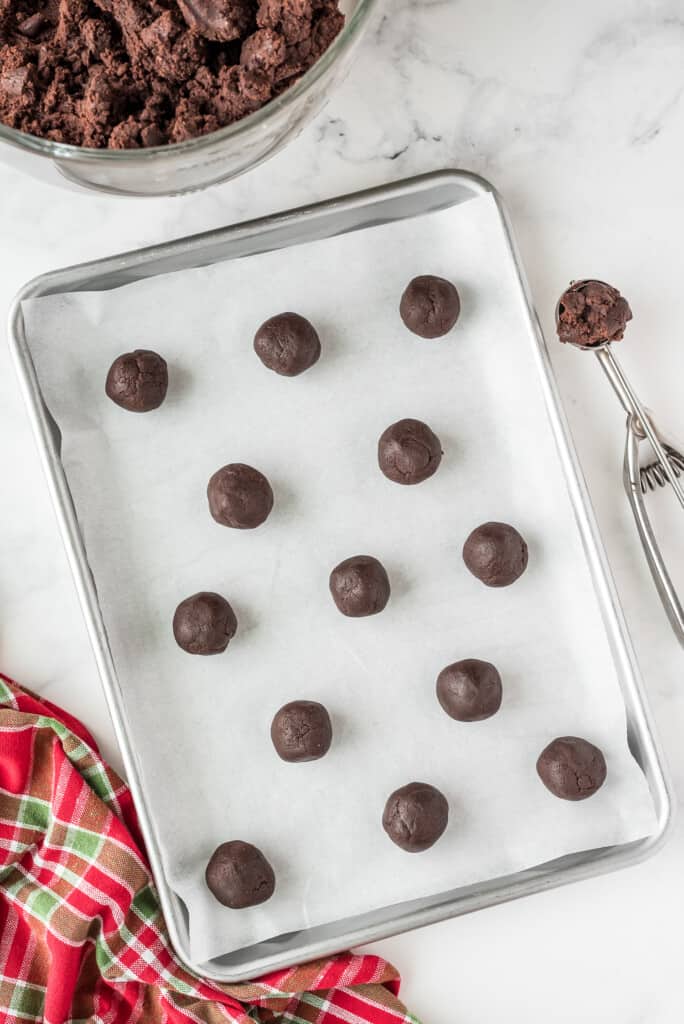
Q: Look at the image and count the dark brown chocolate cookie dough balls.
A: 13